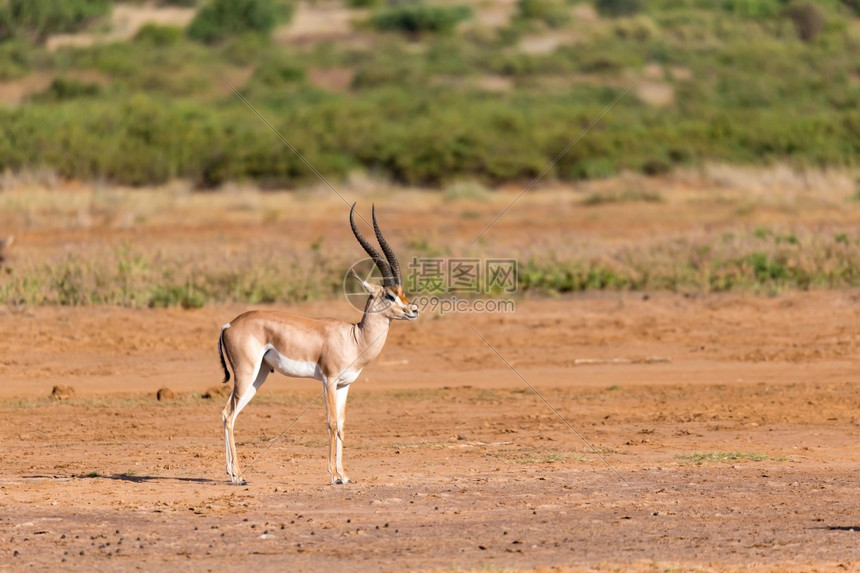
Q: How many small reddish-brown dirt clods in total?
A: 3